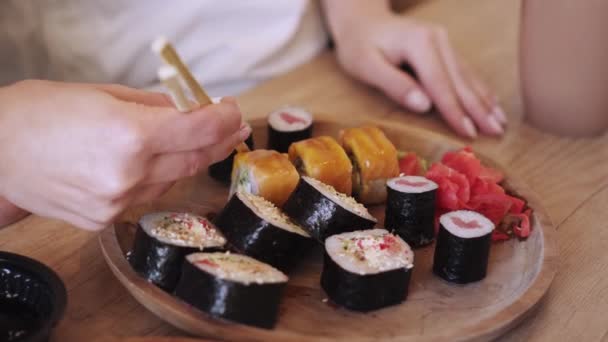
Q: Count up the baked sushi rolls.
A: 3